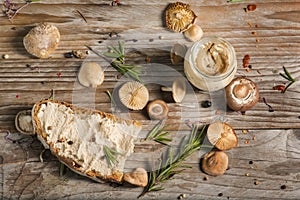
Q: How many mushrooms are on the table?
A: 12